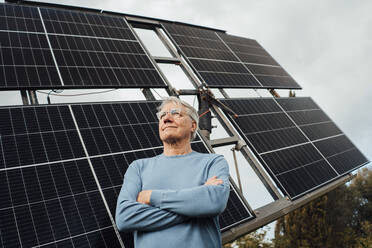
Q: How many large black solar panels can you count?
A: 4